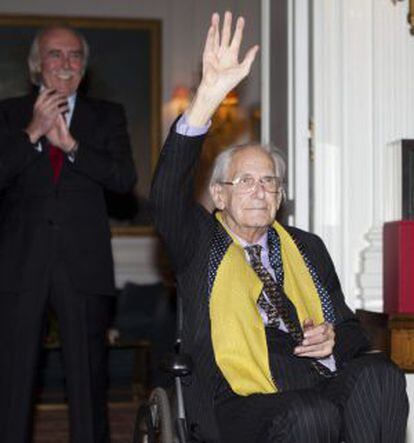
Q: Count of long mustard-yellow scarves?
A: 1